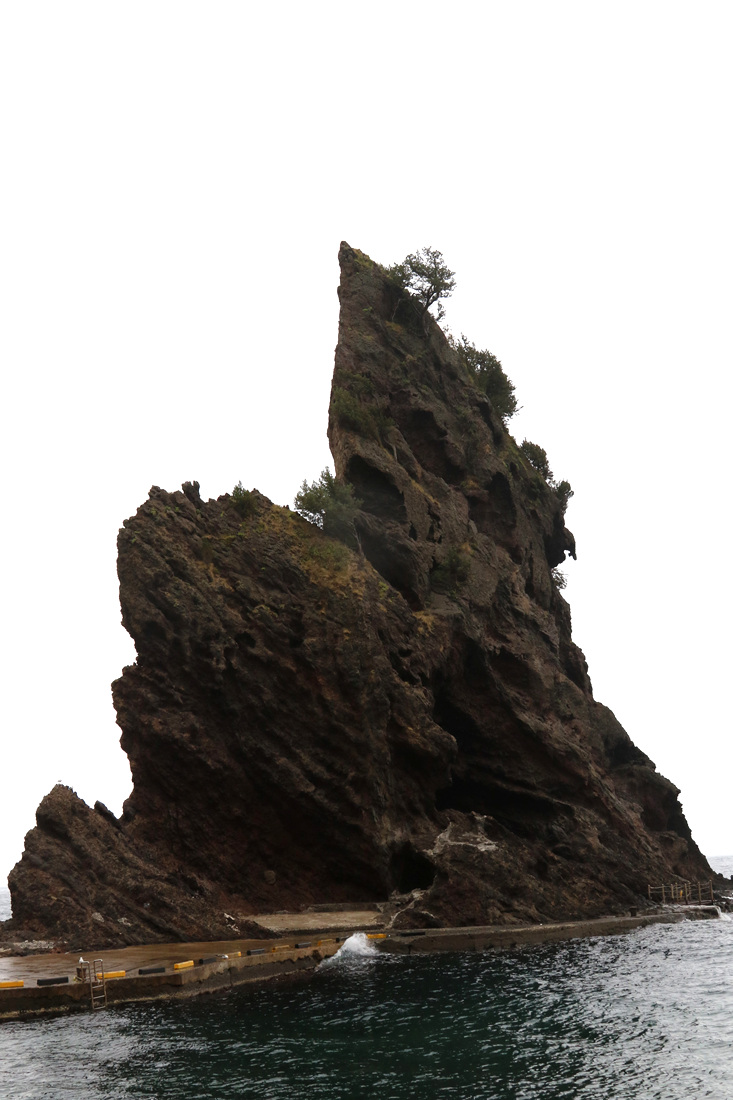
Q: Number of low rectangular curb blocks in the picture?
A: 14